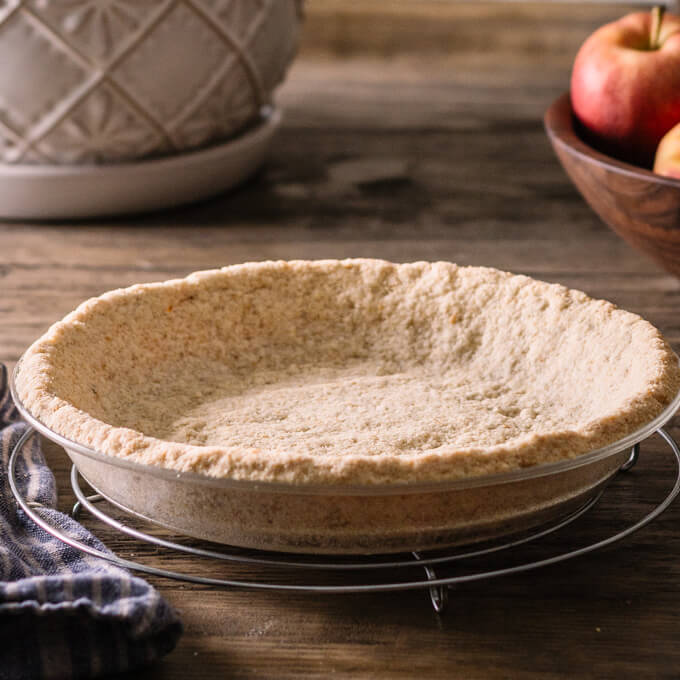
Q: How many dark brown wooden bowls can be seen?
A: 1